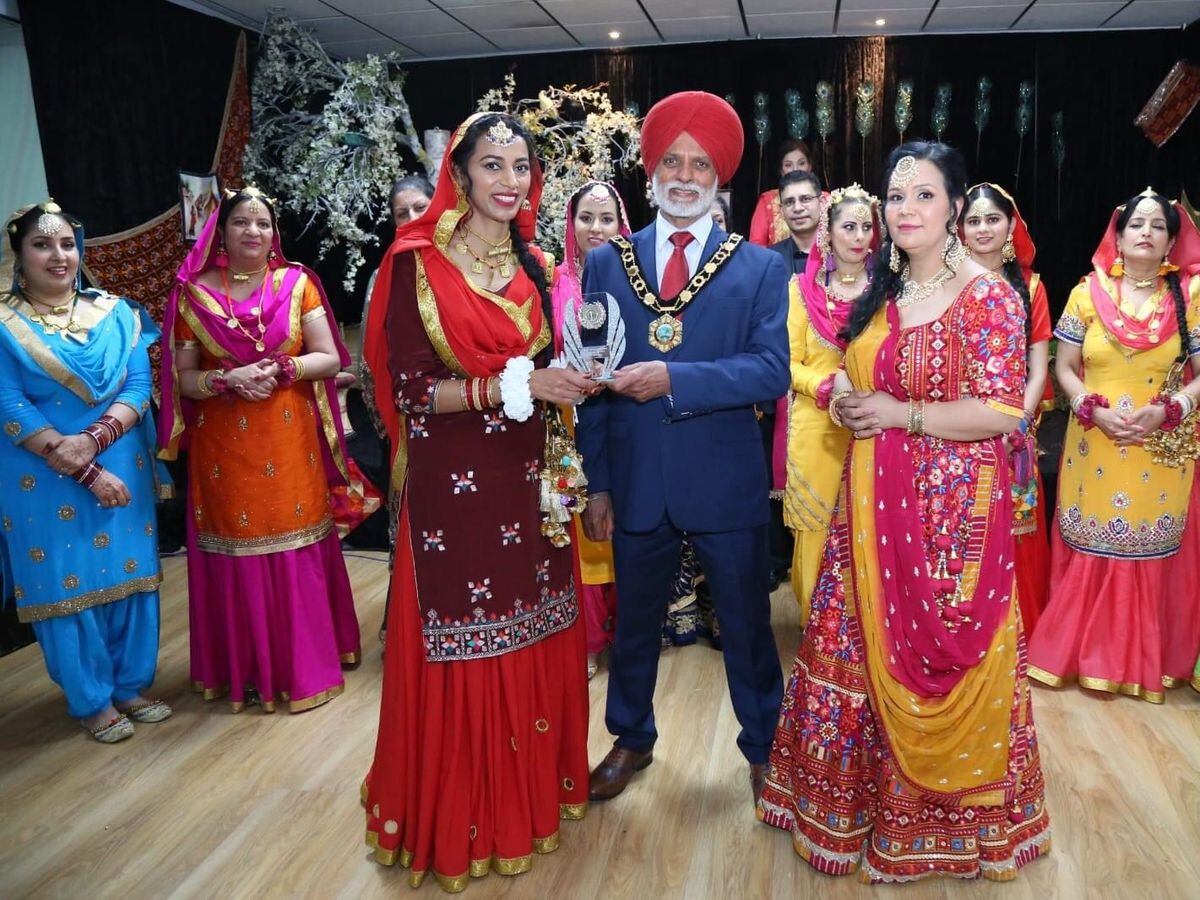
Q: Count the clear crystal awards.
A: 1